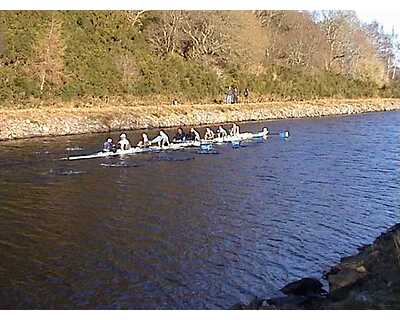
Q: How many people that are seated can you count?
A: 9